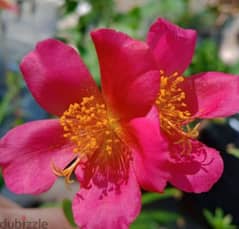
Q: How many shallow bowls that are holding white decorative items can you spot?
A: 0